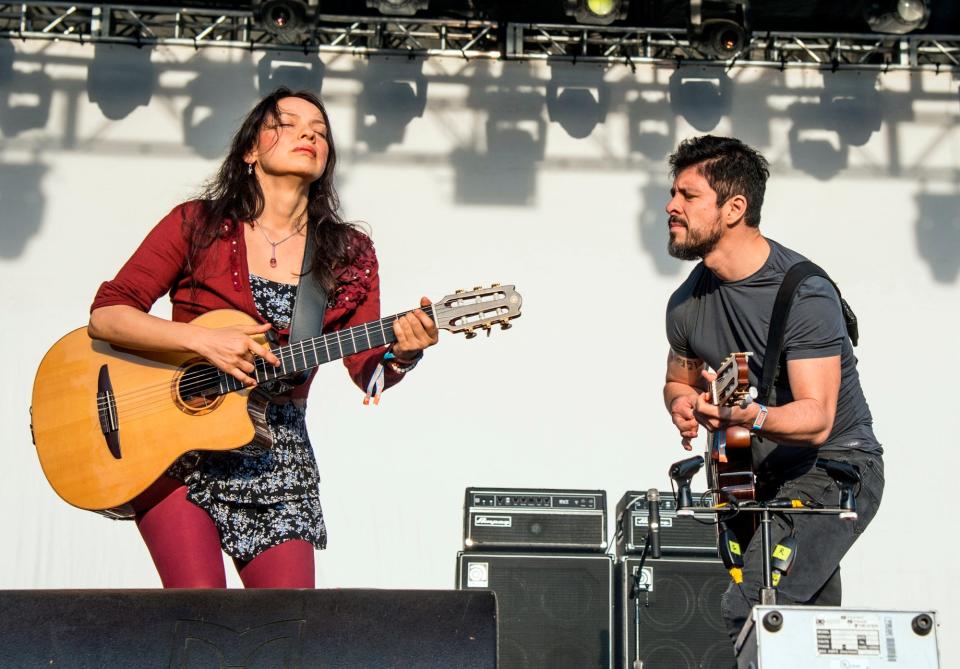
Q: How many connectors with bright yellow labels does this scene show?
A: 2